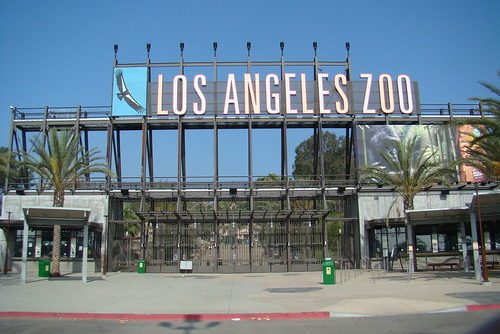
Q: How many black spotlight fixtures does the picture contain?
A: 8